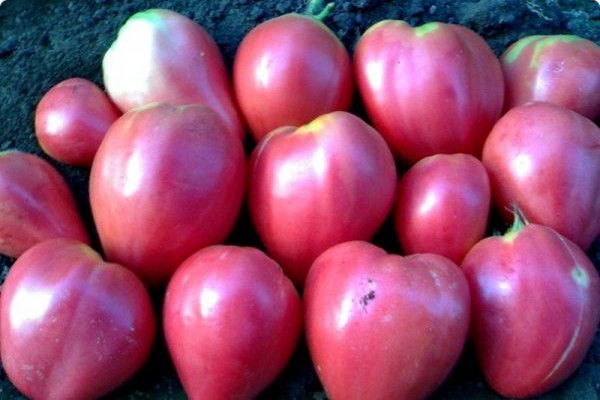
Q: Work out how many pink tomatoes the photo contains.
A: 14